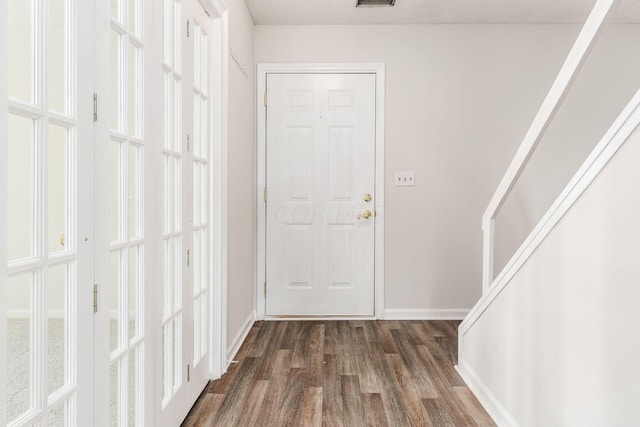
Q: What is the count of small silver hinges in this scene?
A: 6